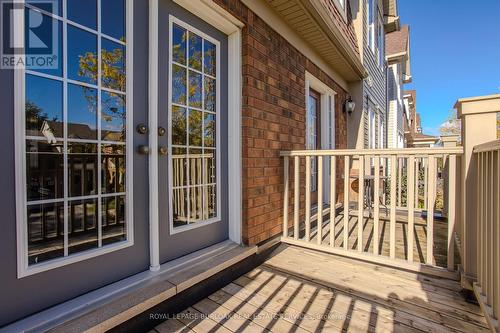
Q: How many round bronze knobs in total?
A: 4